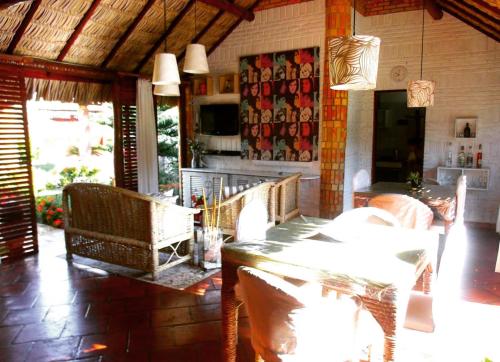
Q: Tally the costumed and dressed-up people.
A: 0